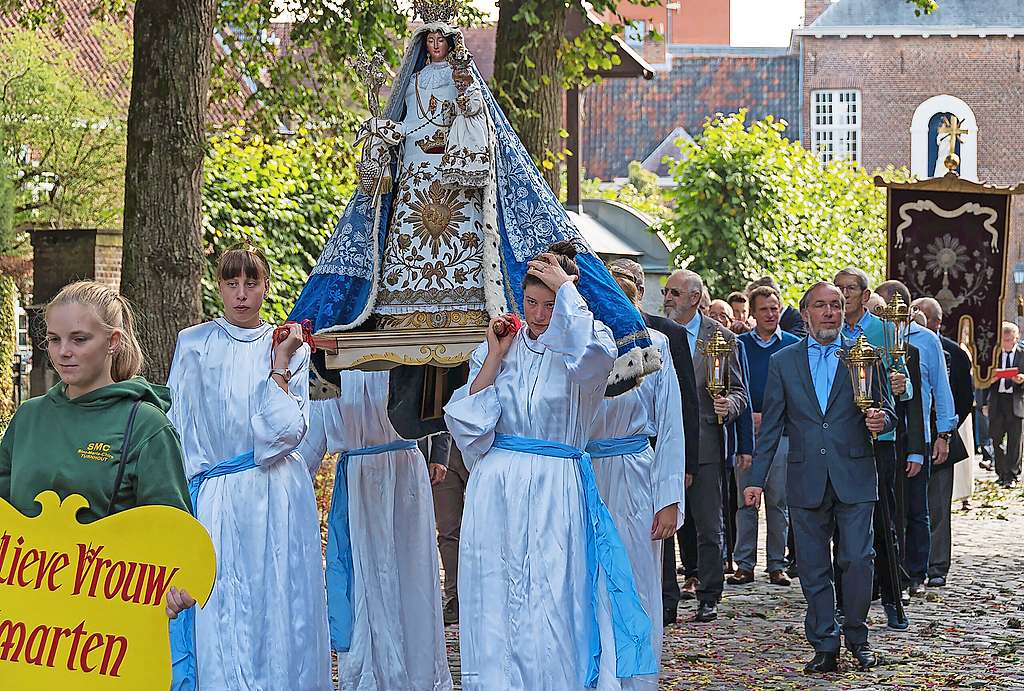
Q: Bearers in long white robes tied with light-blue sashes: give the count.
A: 4